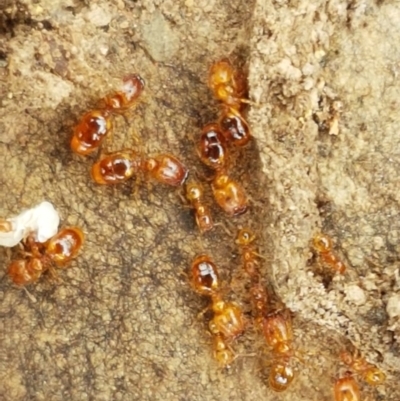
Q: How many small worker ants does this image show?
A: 6